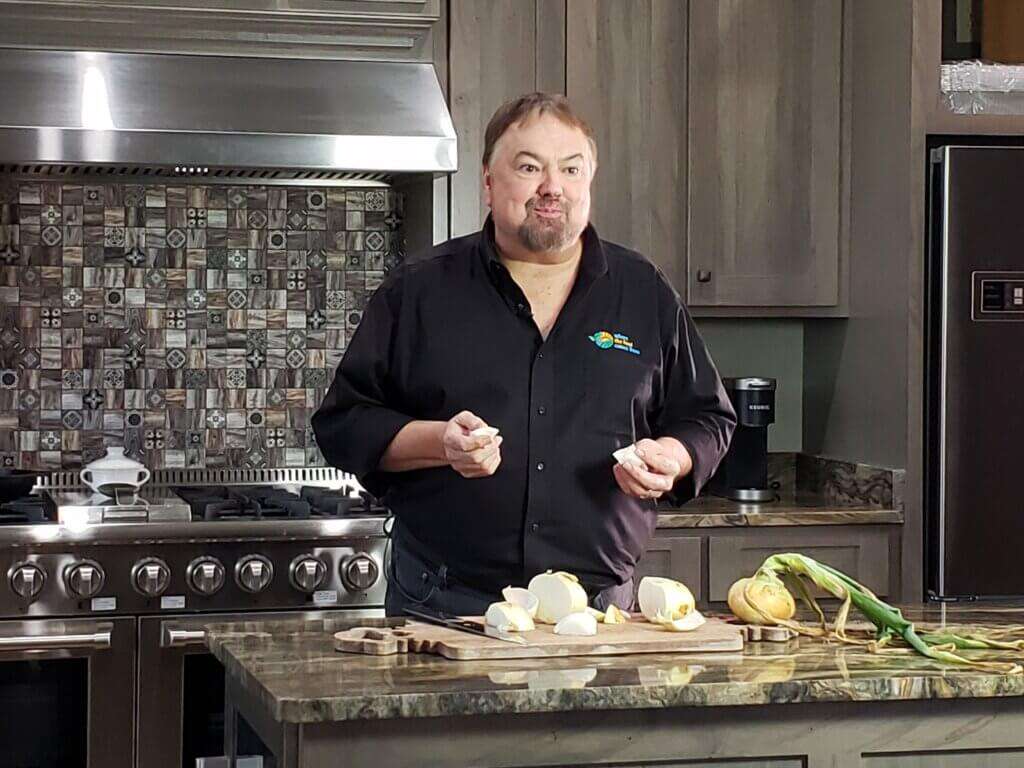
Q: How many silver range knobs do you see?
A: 7